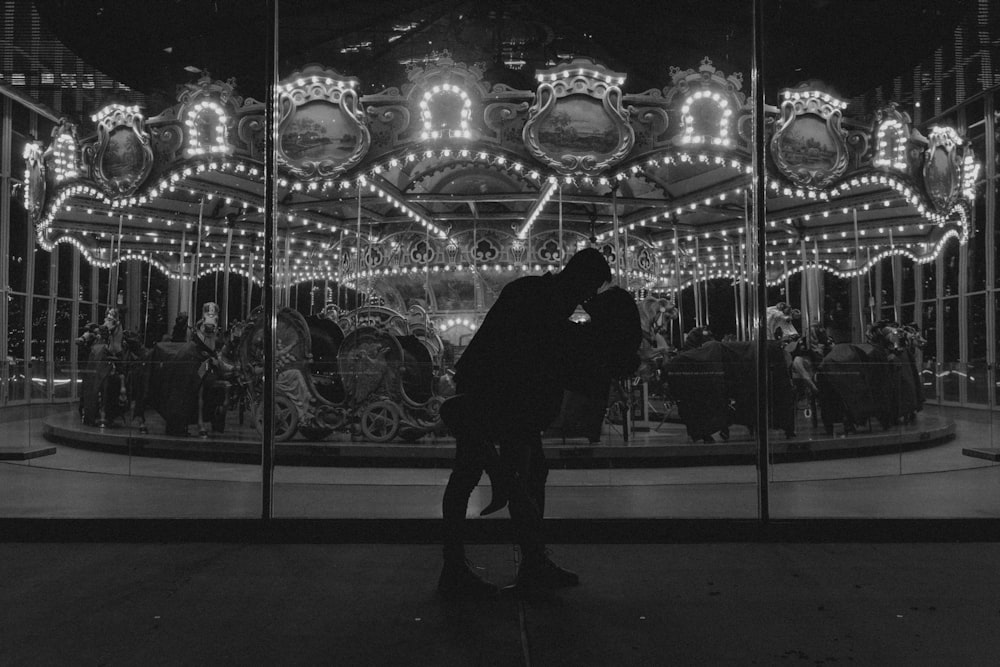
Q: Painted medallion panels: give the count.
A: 6